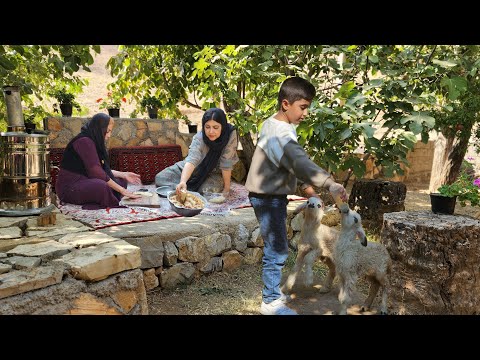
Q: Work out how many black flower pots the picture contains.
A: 6